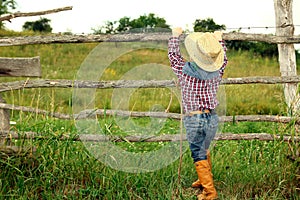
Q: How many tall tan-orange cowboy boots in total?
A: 2